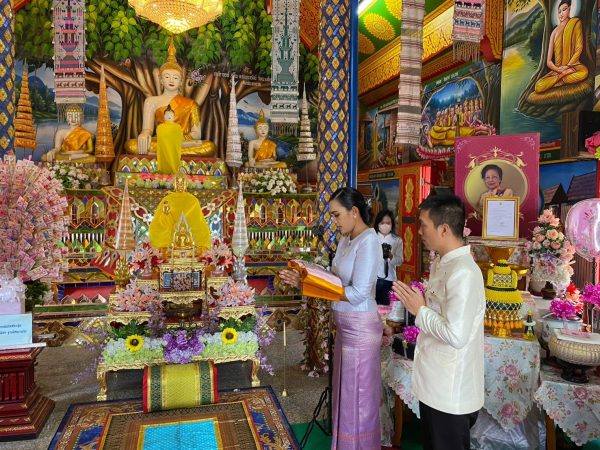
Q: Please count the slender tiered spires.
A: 6